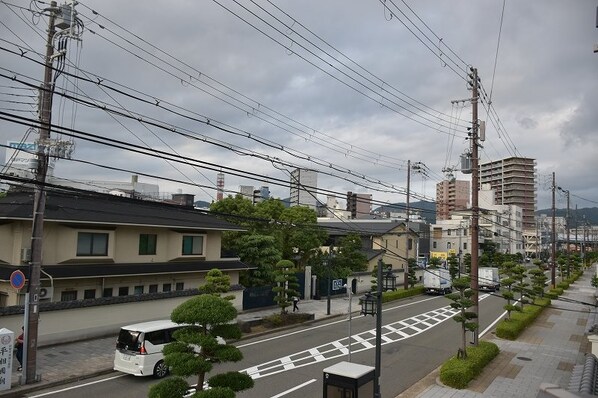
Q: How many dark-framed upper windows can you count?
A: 3